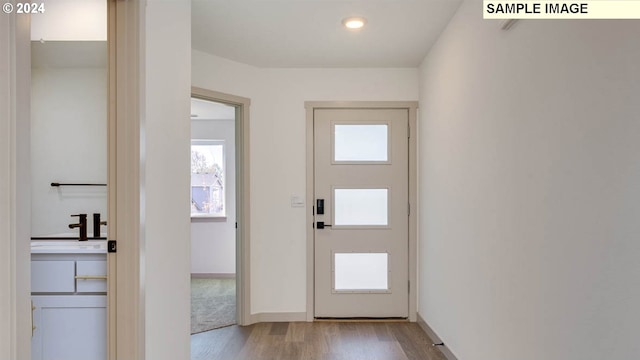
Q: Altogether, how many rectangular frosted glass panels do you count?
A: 3